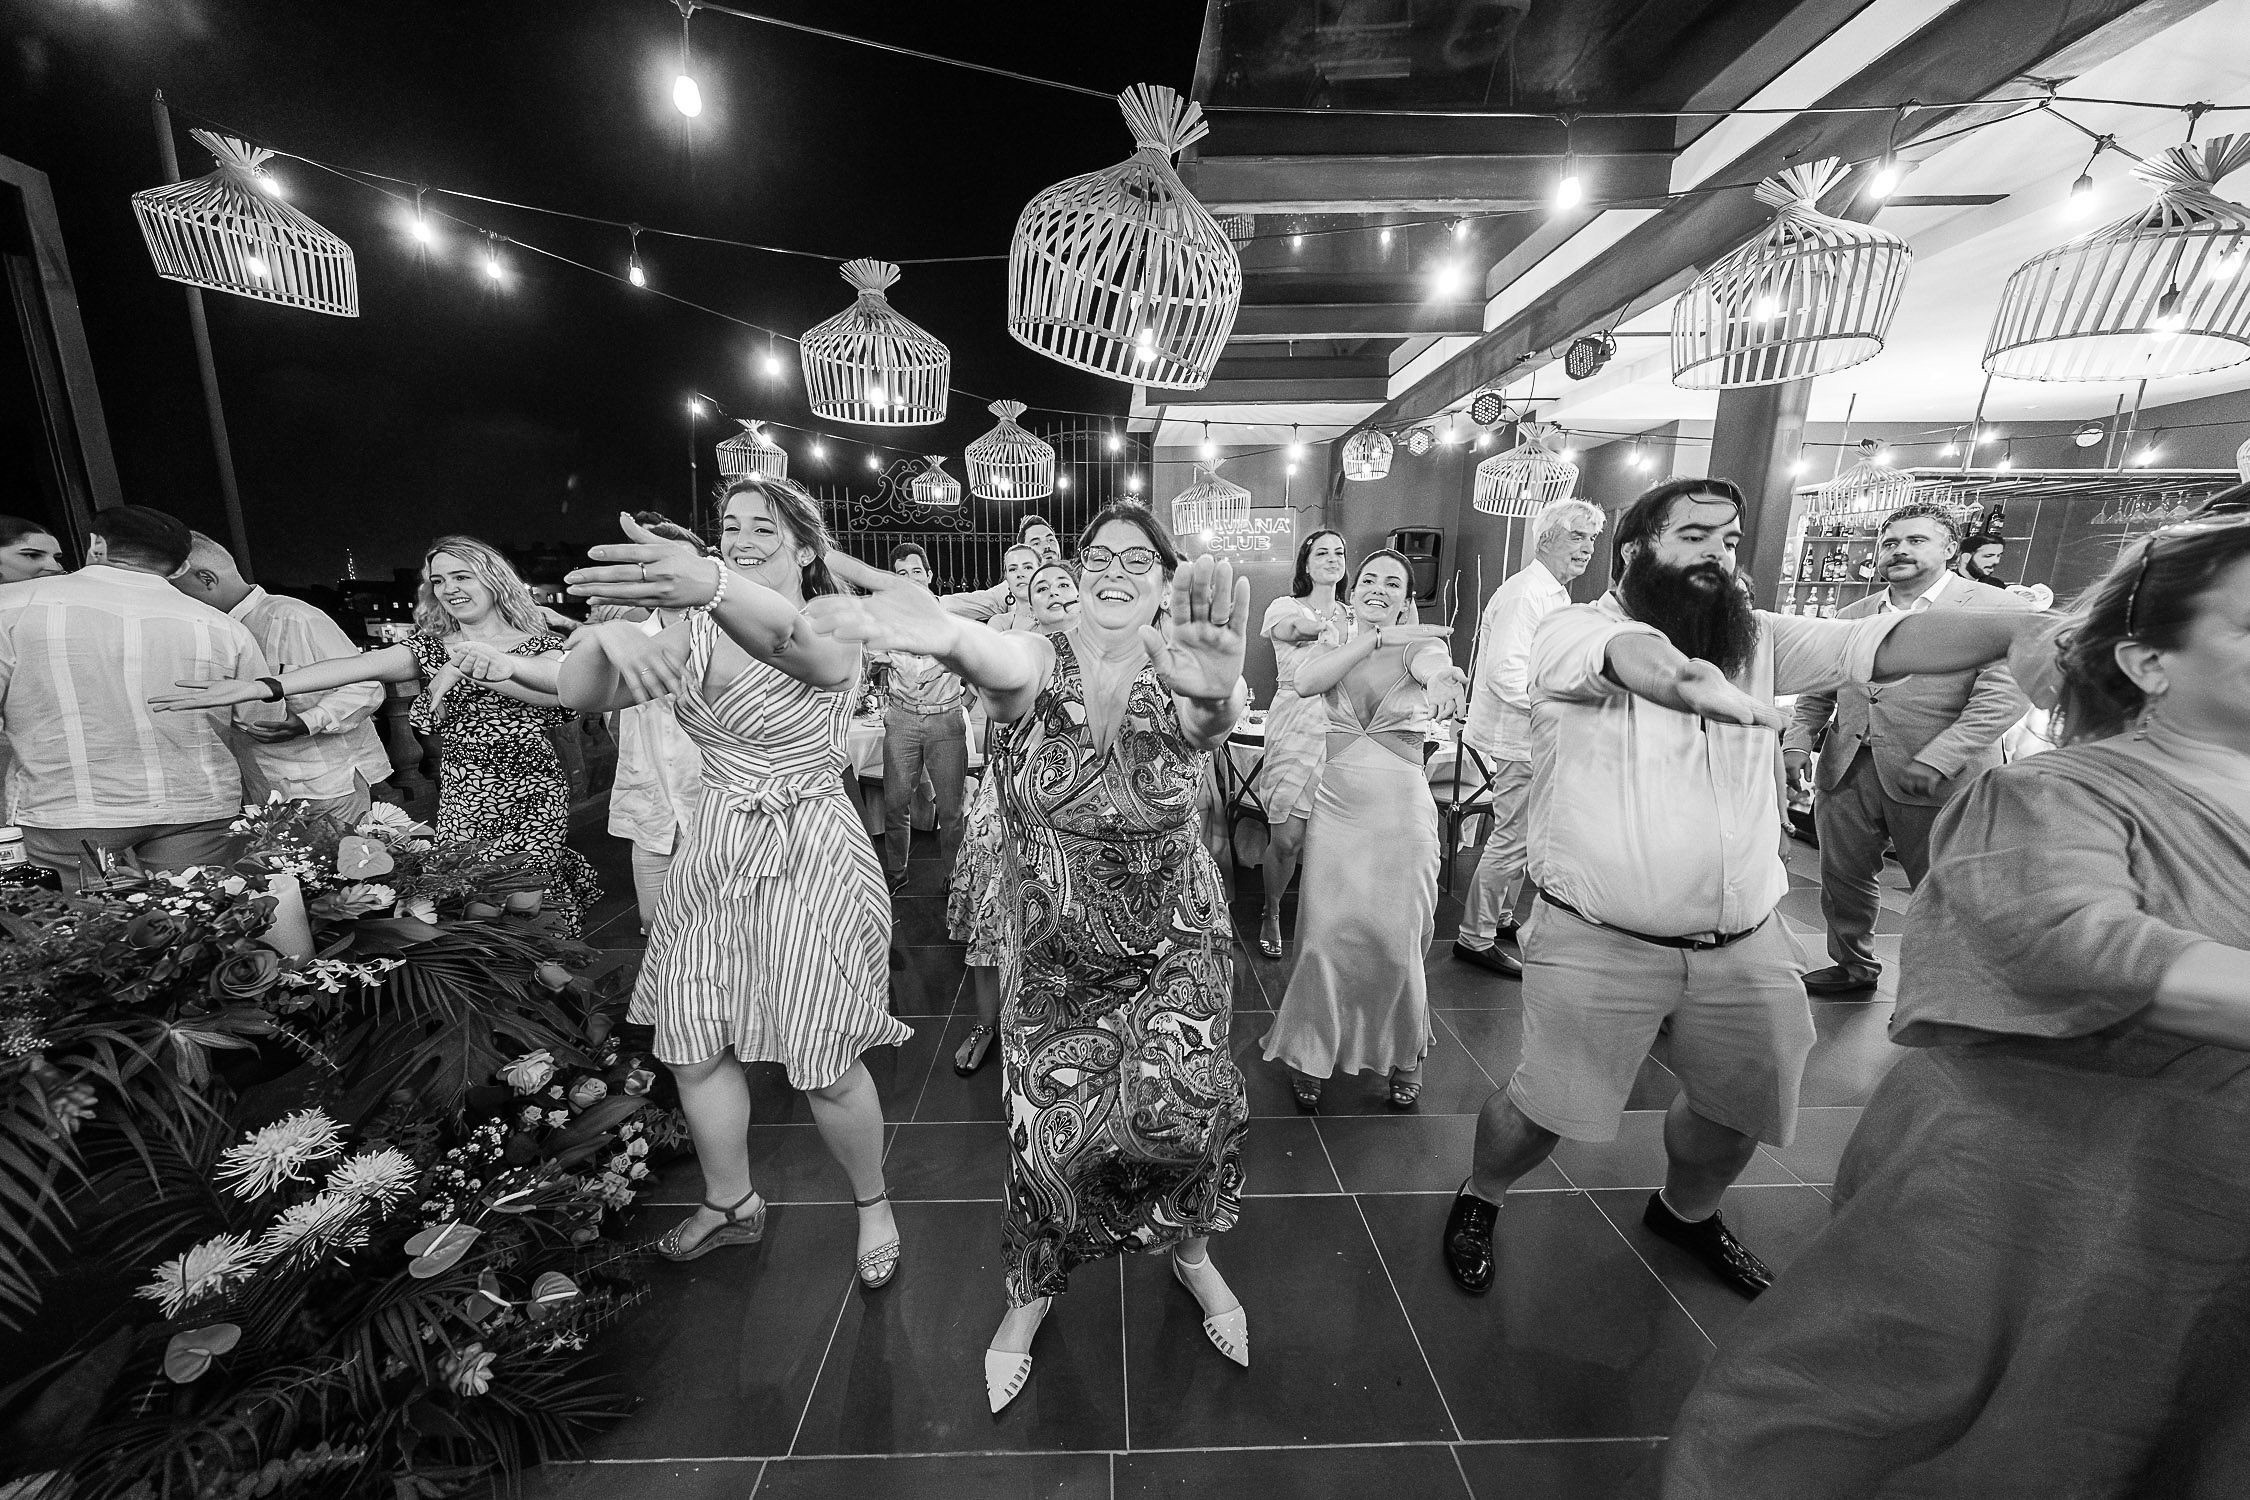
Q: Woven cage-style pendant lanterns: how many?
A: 12